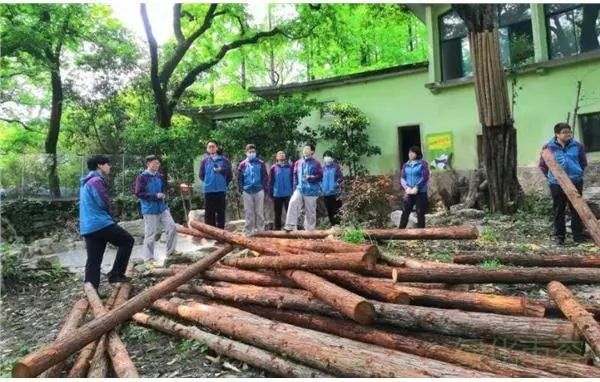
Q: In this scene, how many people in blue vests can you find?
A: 9